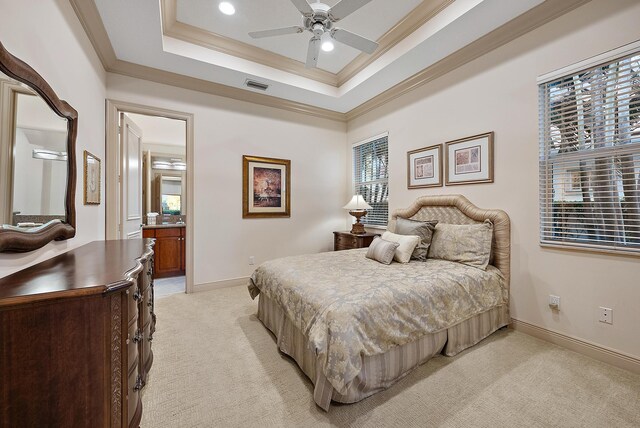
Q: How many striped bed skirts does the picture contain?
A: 1